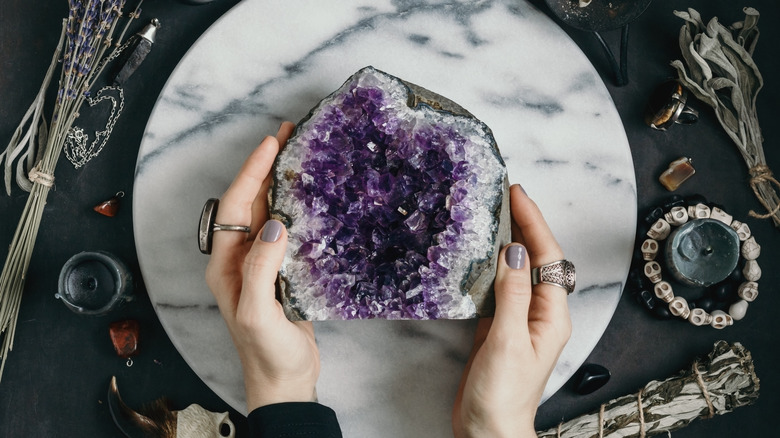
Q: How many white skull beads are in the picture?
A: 15